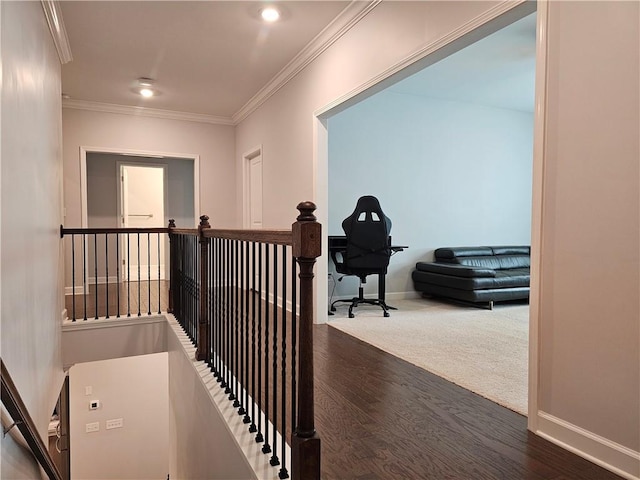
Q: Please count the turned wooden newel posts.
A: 3